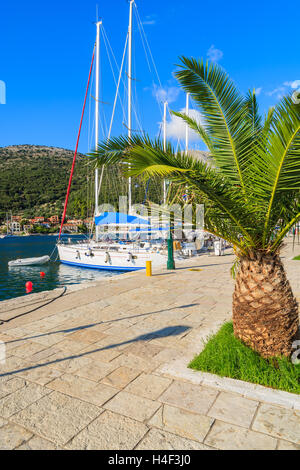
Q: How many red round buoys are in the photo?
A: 2